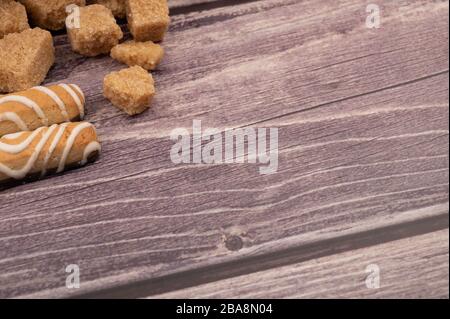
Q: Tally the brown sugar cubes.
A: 8